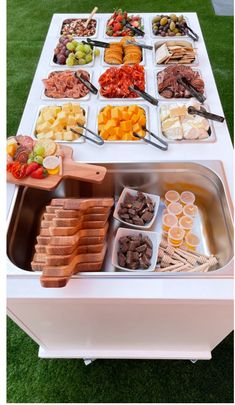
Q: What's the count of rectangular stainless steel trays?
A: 13